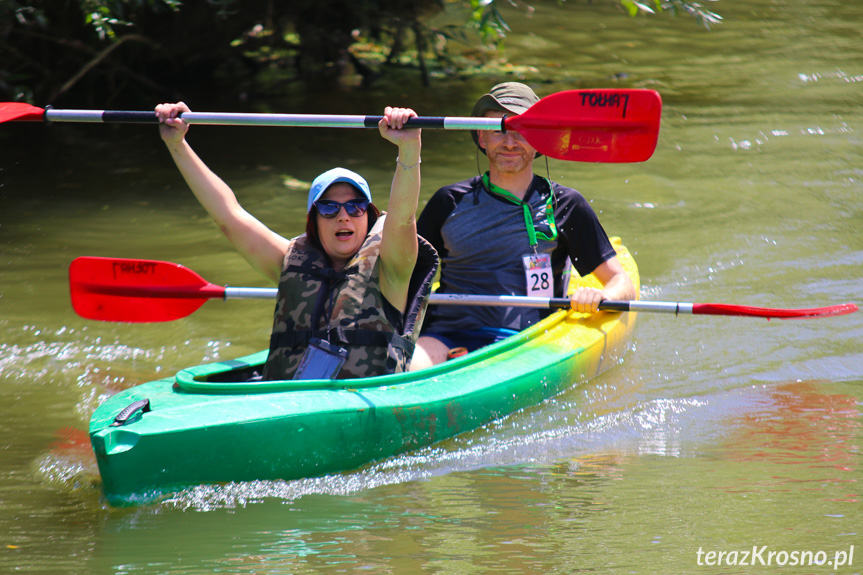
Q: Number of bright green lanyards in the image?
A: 1